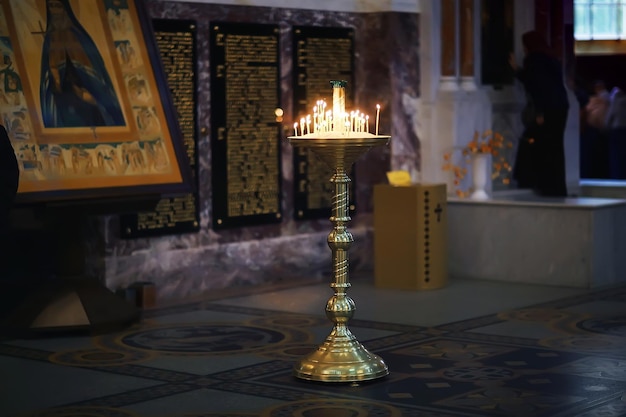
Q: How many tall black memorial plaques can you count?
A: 3